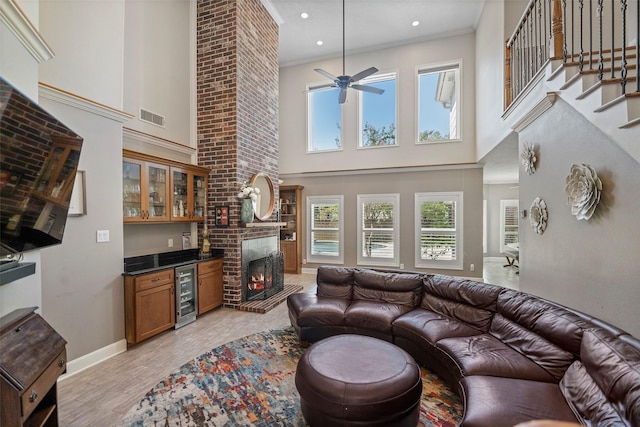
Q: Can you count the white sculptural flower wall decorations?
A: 3